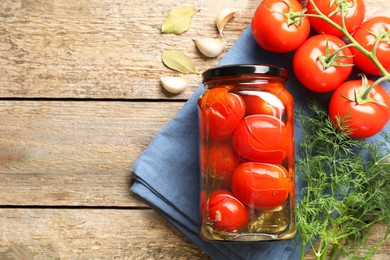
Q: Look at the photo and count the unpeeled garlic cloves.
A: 3